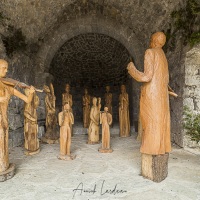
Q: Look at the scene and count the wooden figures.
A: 11